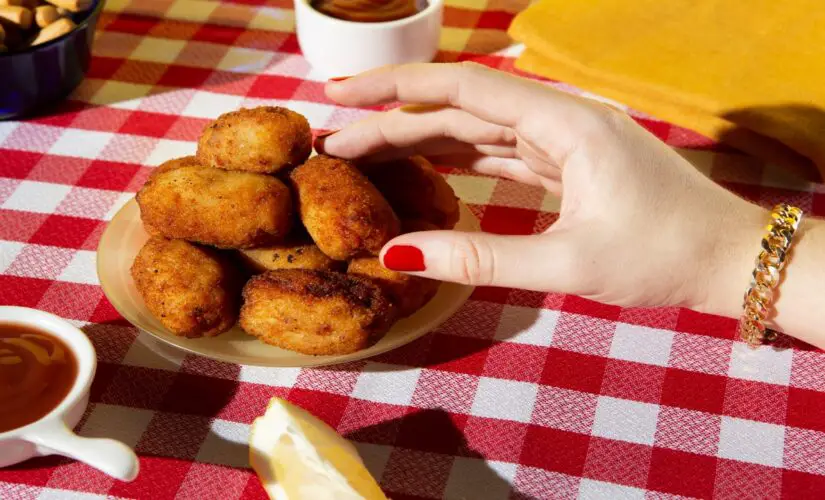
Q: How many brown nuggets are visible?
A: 9